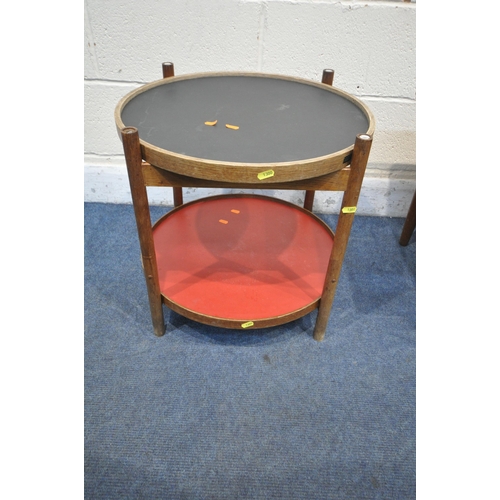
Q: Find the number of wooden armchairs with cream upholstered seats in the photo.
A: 0